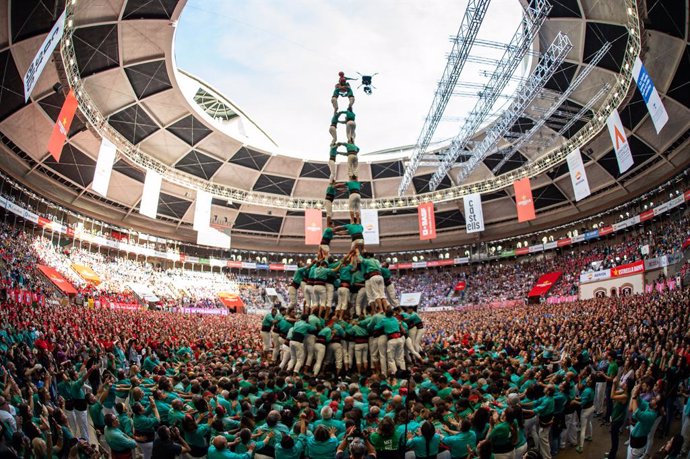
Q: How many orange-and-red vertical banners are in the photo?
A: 4